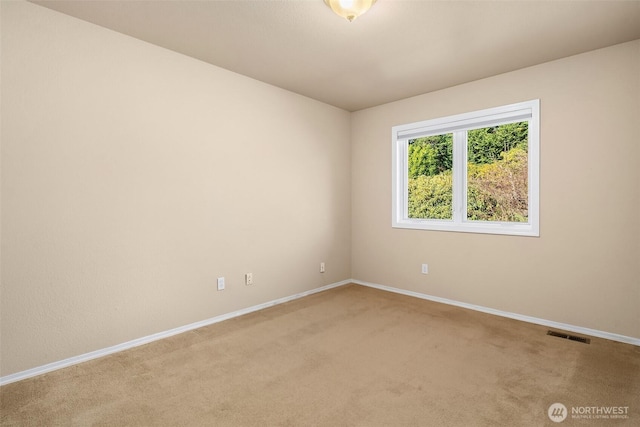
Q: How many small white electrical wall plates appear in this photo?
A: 4